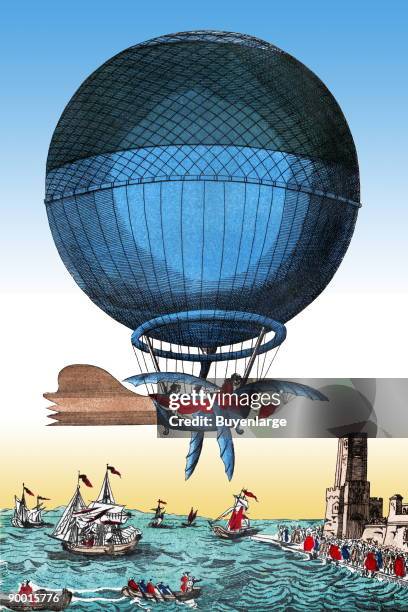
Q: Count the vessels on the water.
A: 7